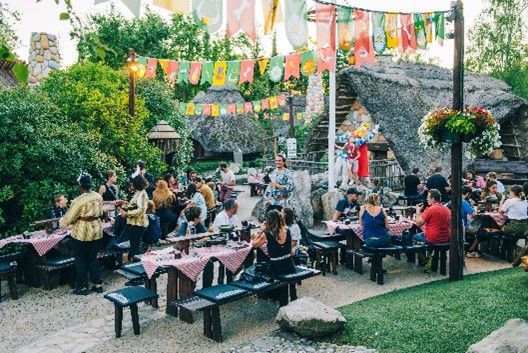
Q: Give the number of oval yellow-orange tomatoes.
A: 0